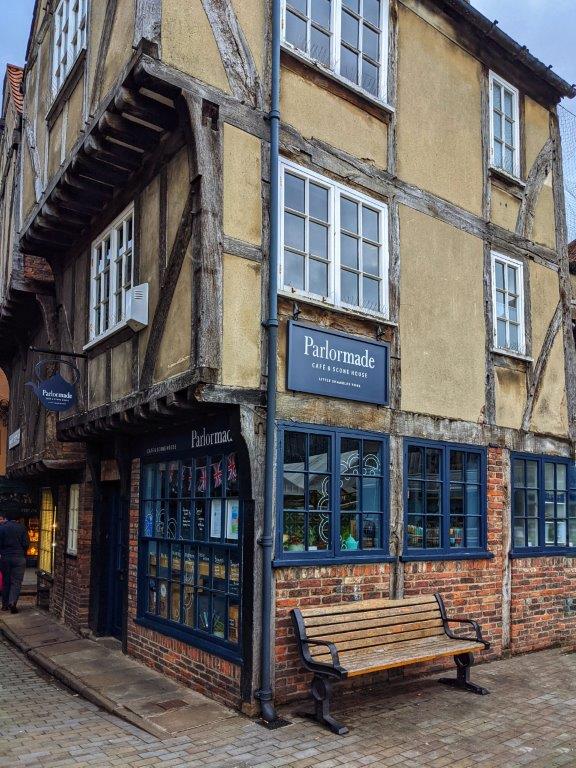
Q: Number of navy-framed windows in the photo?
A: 4